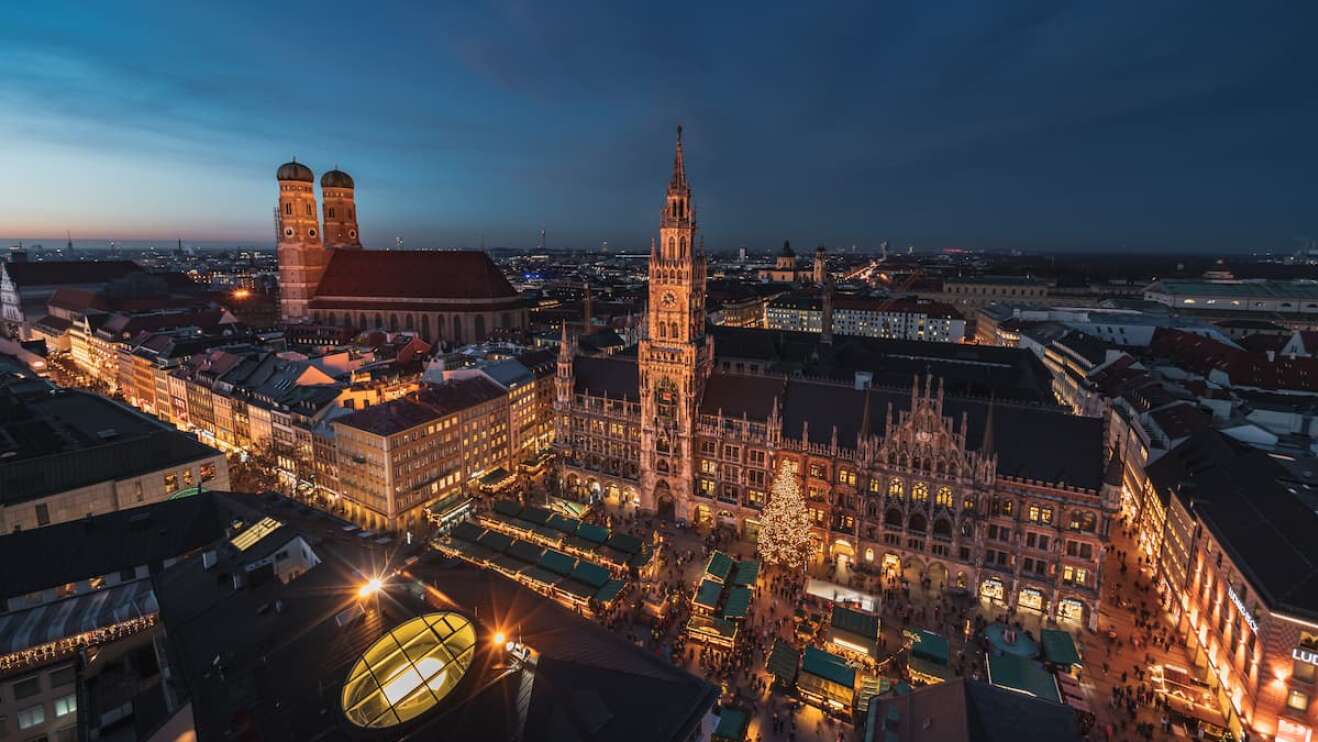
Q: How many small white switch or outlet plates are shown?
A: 0